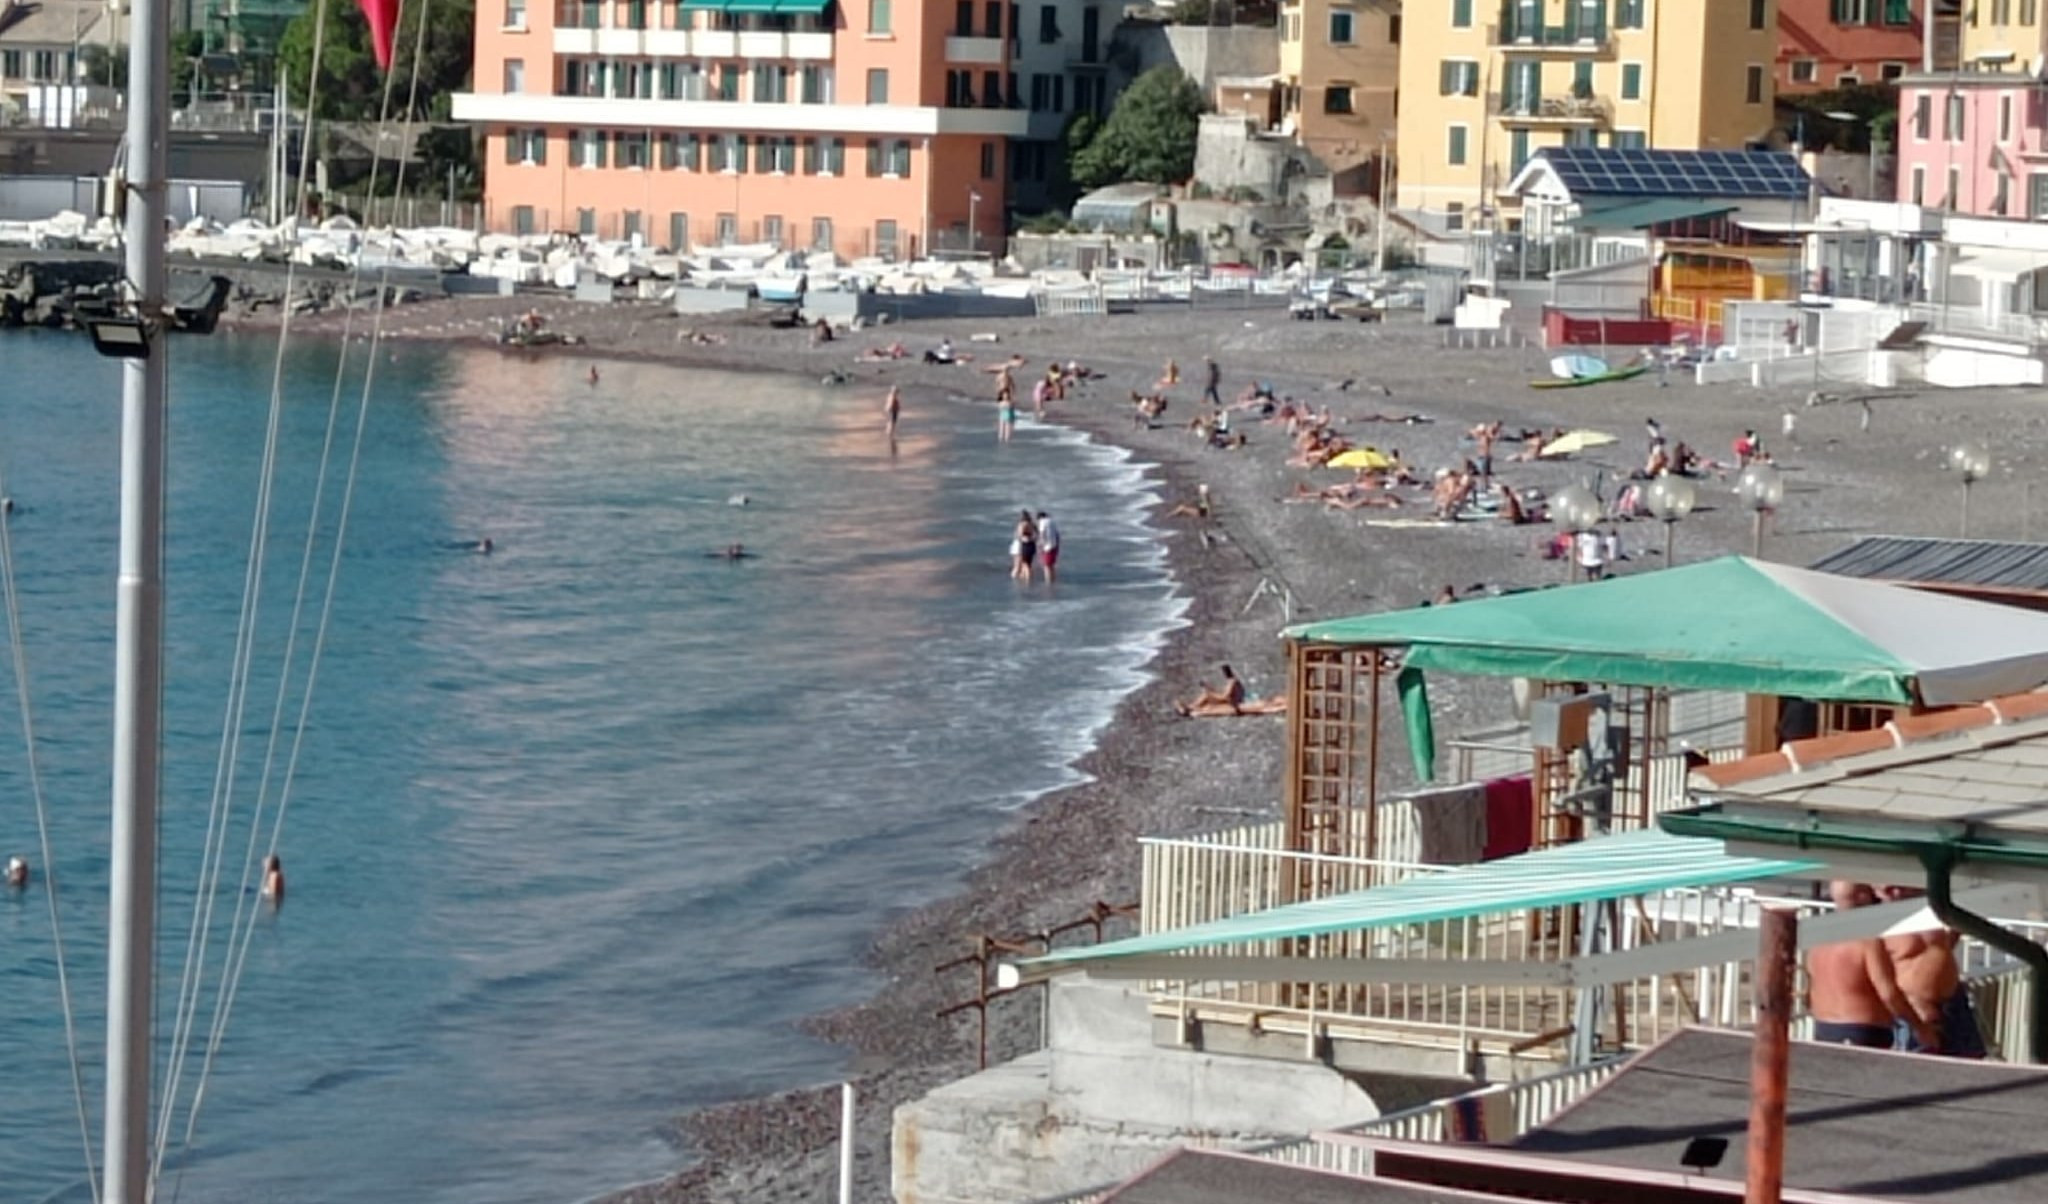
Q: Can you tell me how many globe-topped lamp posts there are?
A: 4